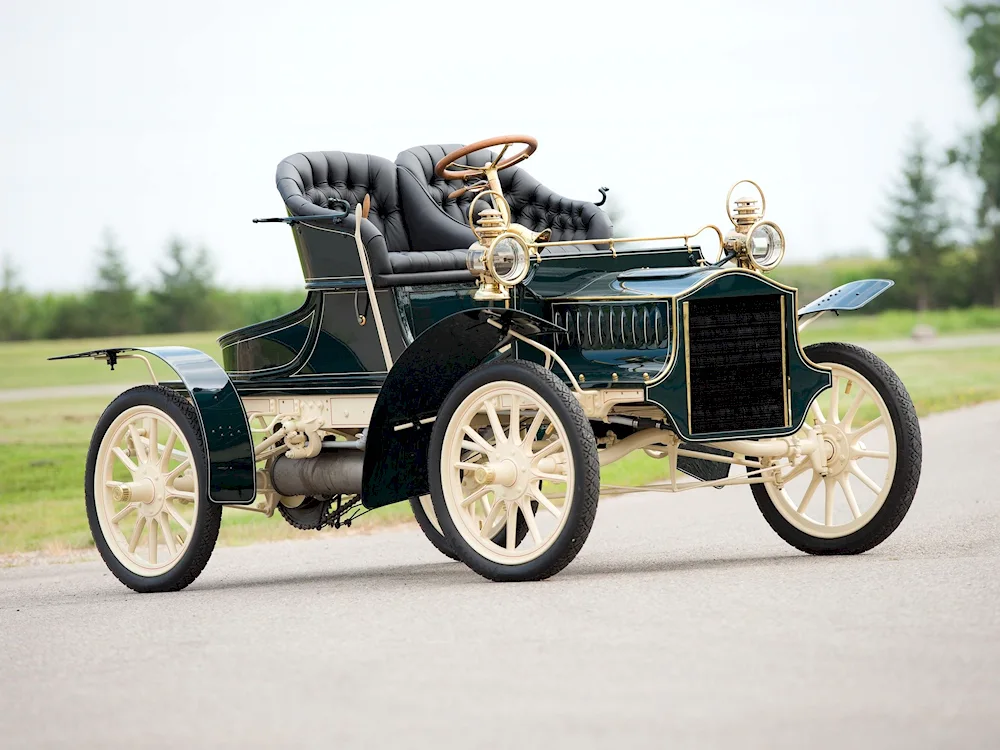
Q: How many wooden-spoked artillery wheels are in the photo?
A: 4